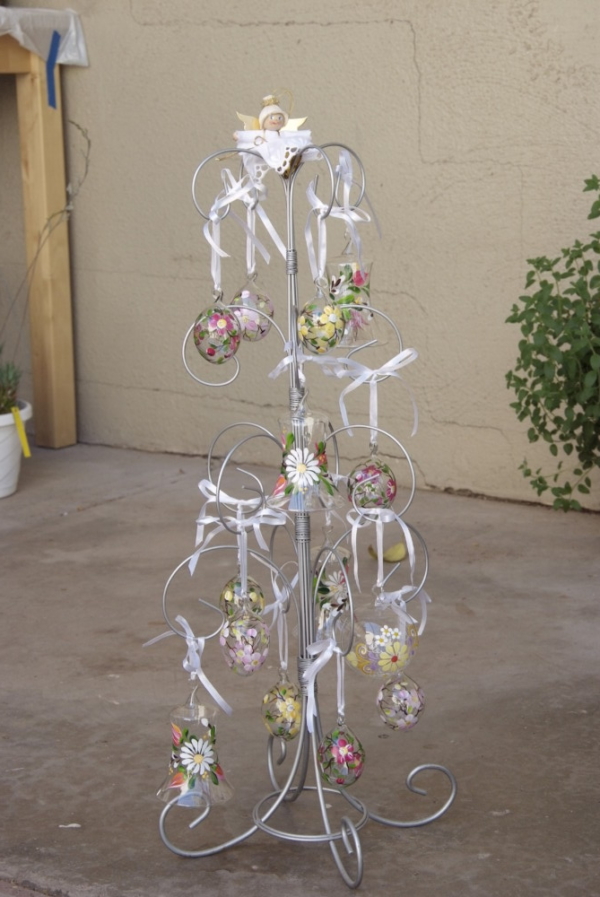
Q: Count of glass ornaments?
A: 14